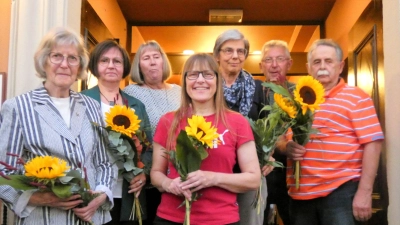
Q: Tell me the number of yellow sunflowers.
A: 5